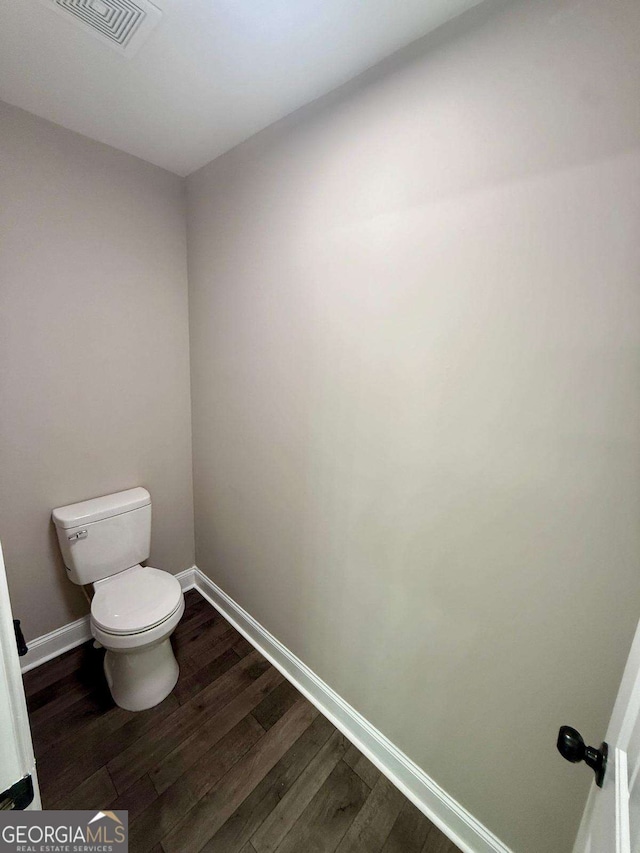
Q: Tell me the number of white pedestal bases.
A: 1